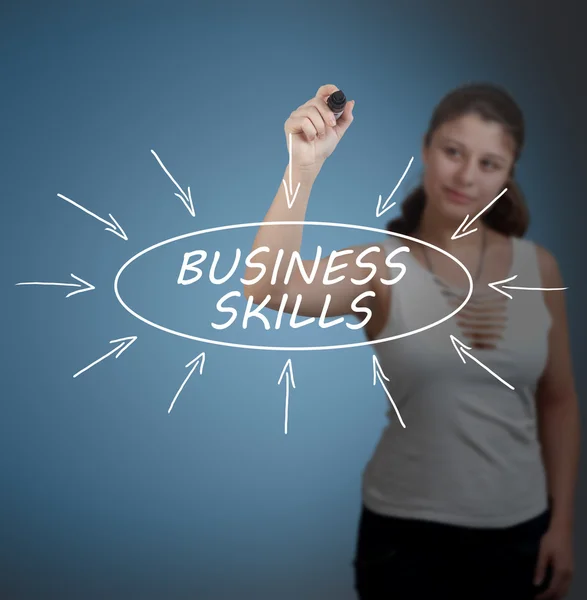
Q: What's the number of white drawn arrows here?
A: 12